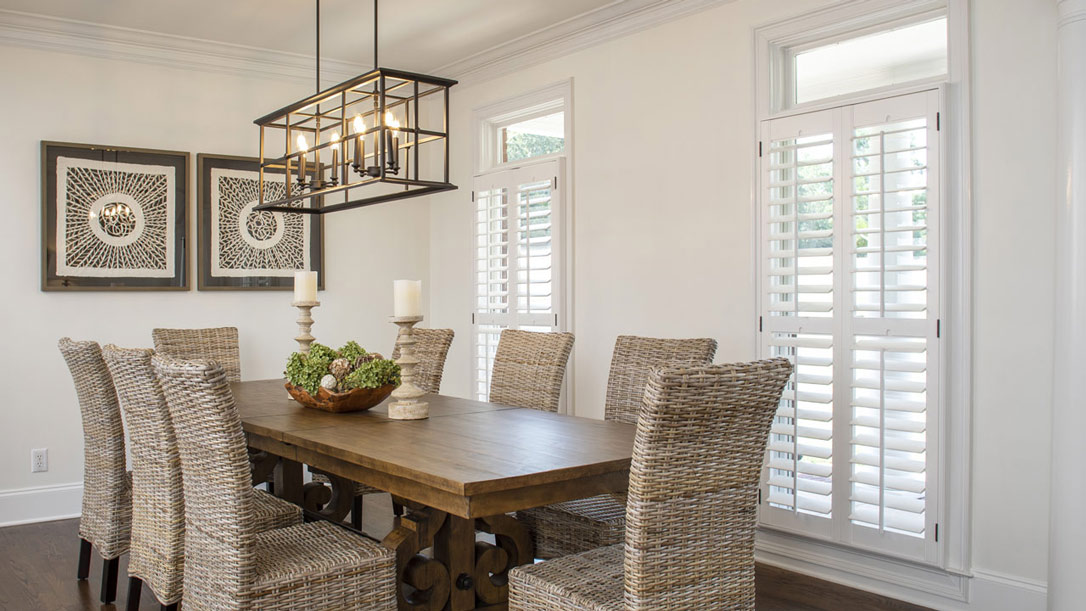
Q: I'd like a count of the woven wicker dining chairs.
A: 8